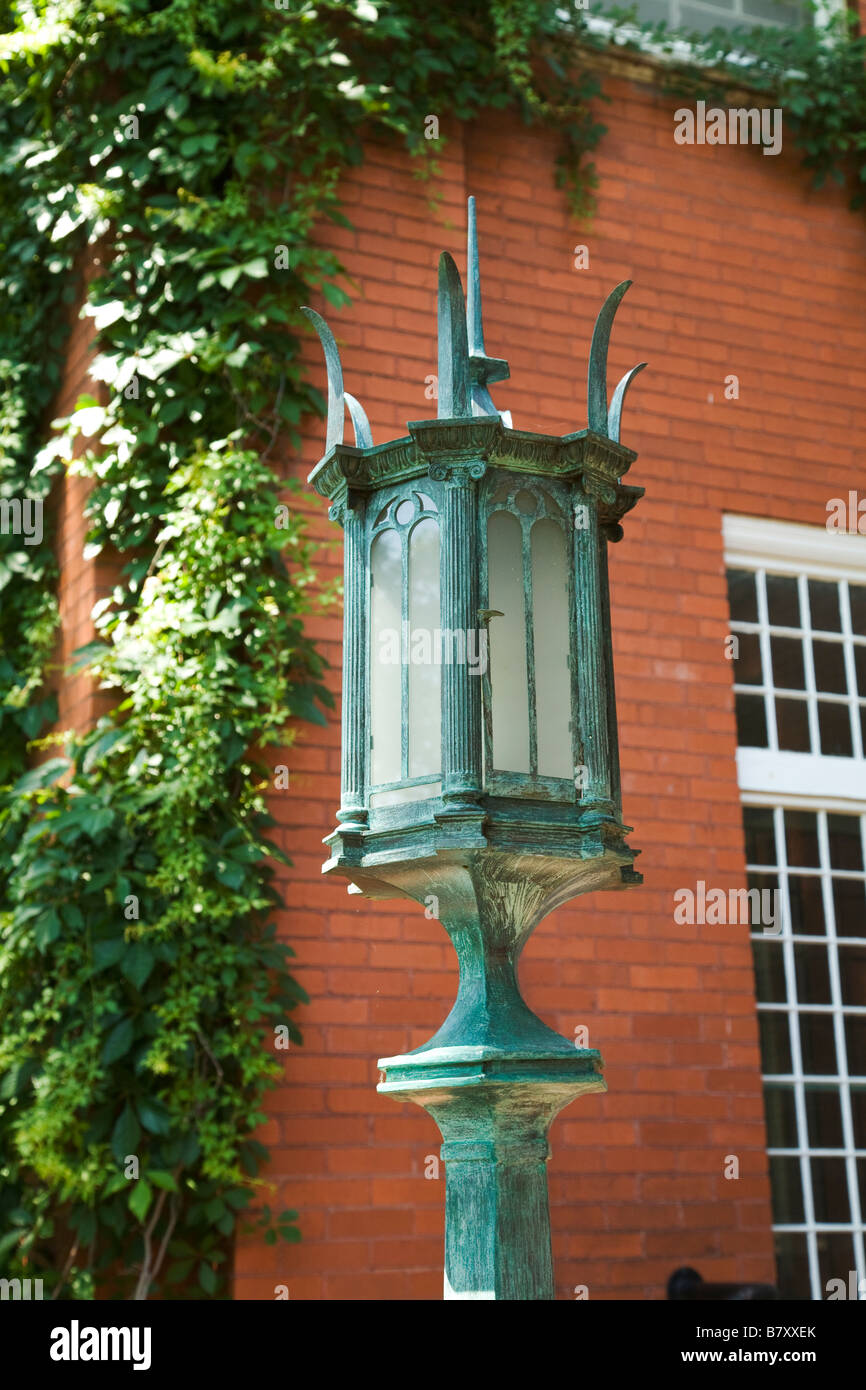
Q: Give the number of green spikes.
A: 6